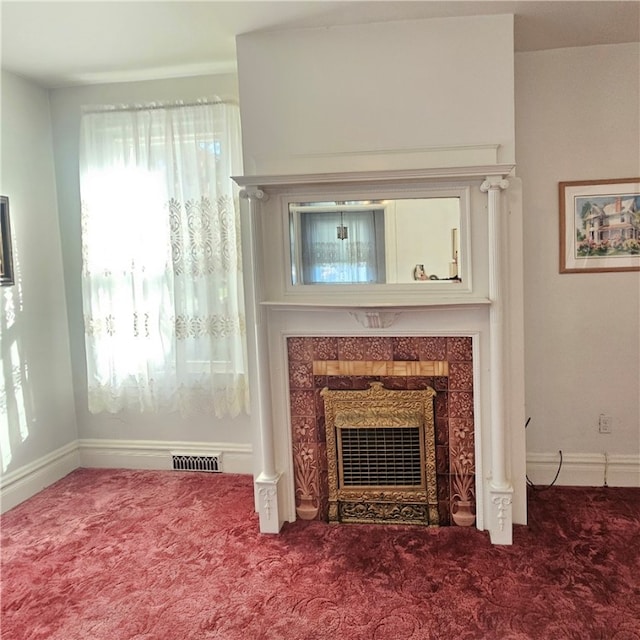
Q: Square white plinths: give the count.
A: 2